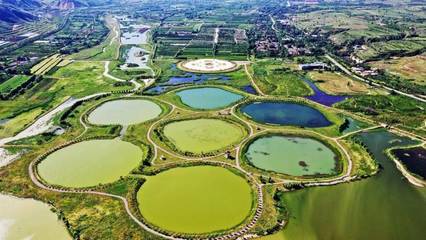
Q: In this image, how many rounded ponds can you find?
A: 7